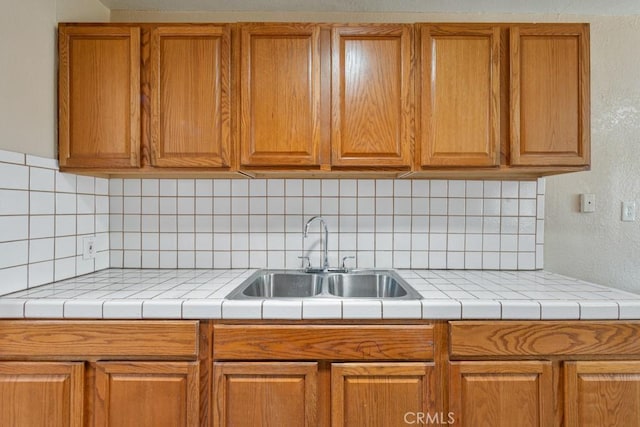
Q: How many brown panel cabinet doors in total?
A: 12